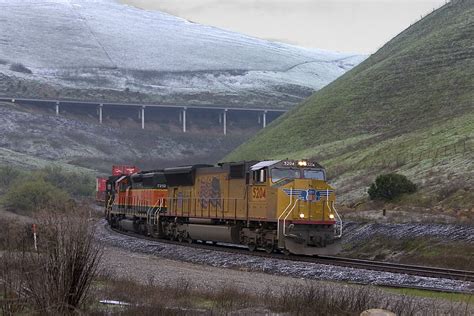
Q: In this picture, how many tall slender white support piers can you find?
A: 6